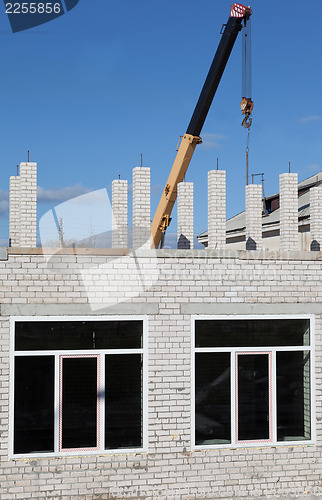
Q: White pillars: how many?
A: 9